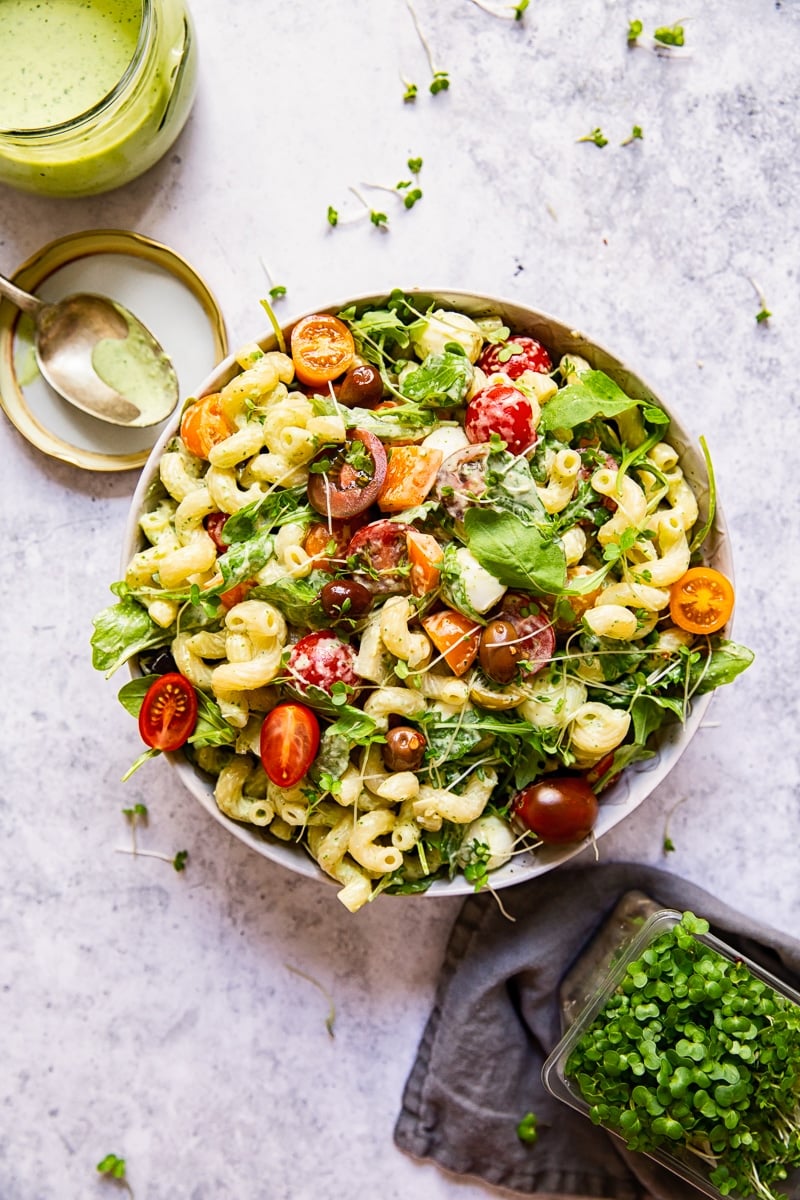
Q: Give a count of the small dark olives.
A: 4